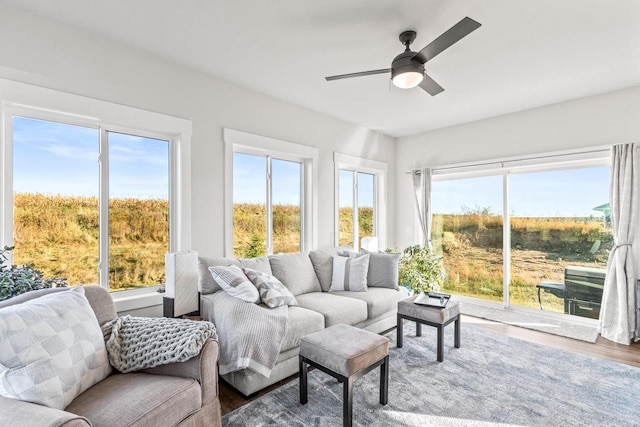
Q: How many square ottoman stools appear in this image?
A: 2